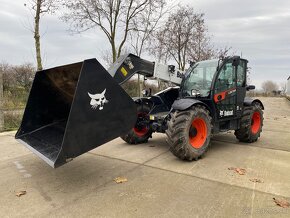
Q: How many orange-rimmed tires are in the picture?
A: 3